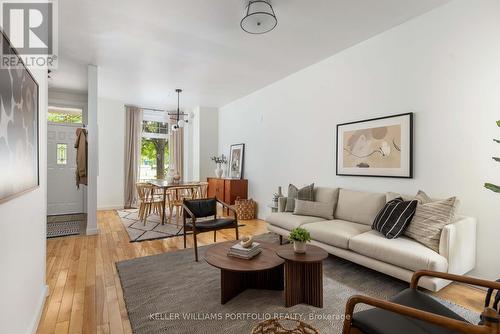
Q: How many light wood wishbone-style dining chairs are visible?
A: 4